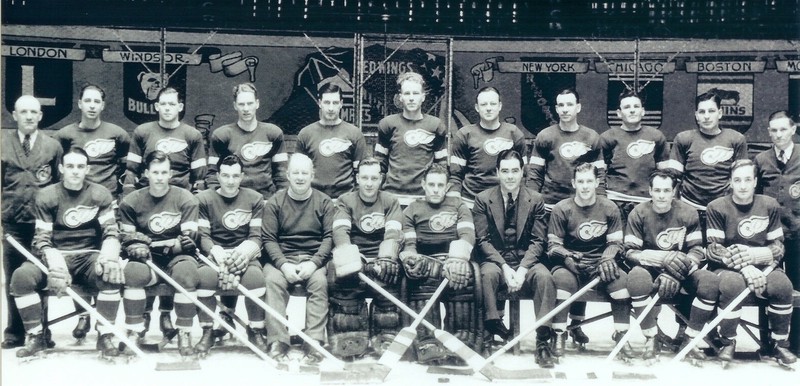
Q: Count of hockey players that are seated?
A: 8